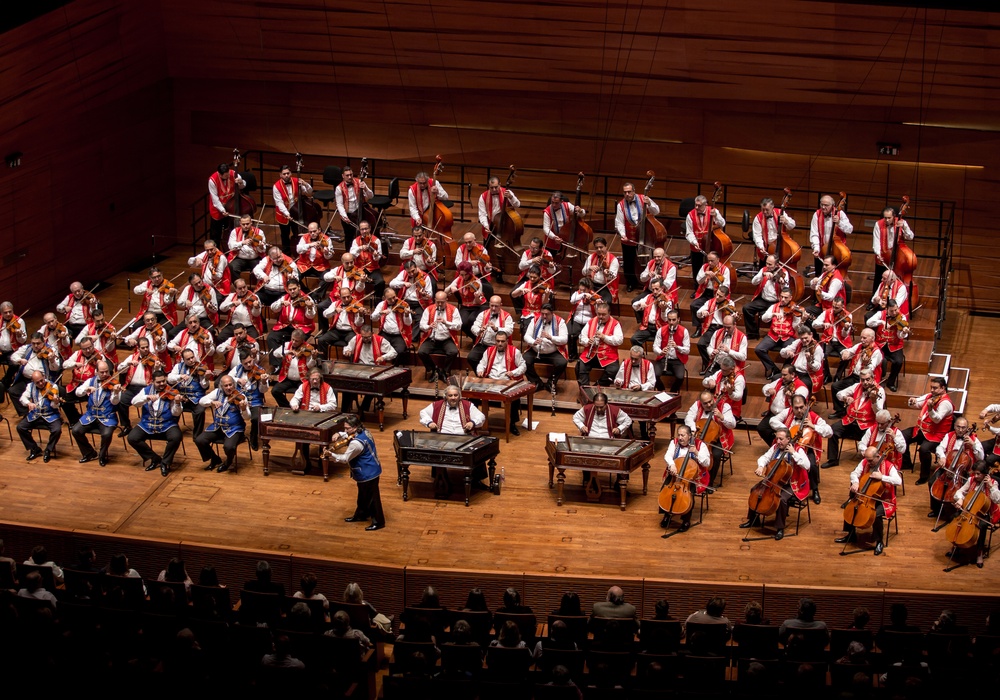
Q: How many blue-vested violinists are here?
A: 8